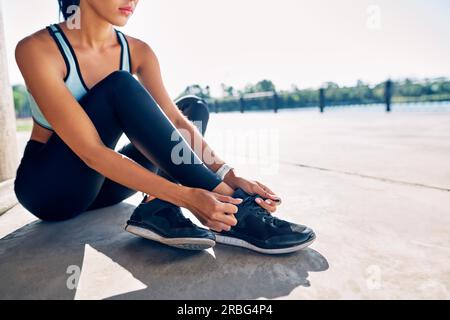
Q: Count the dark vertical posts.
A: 5